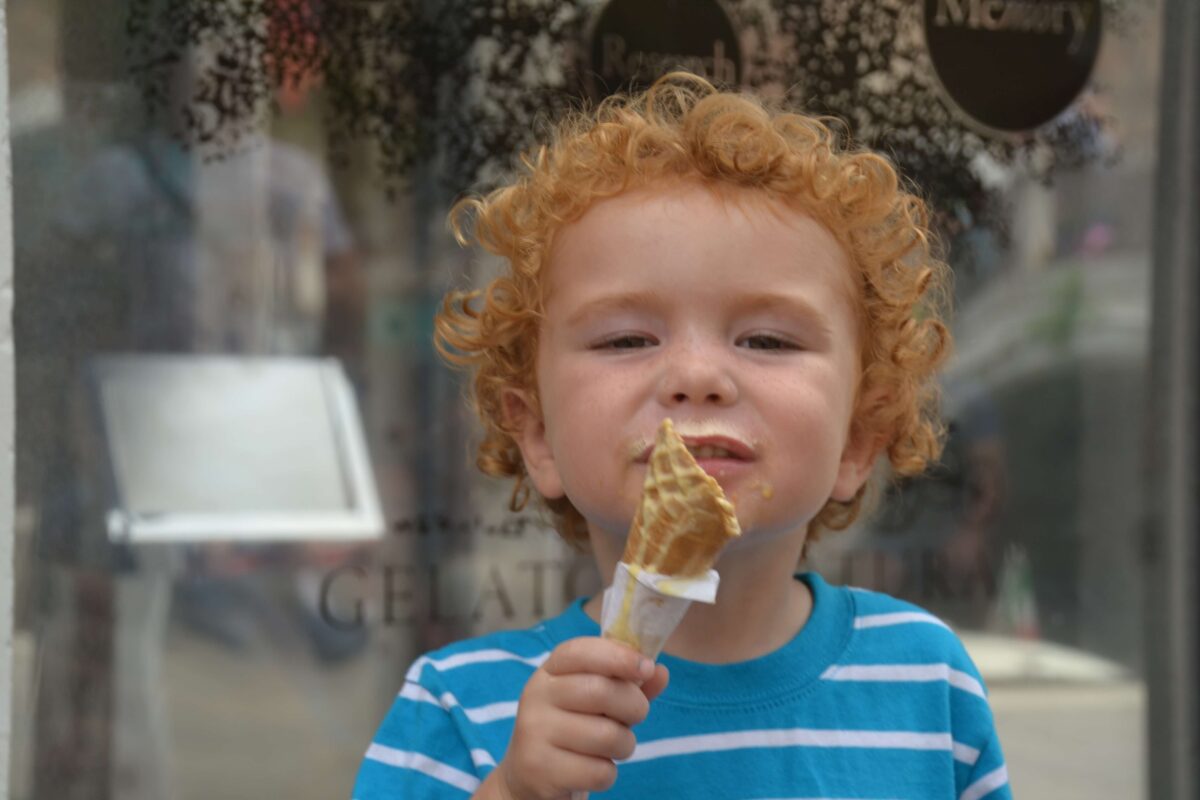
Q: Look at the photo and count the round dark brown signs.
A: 2